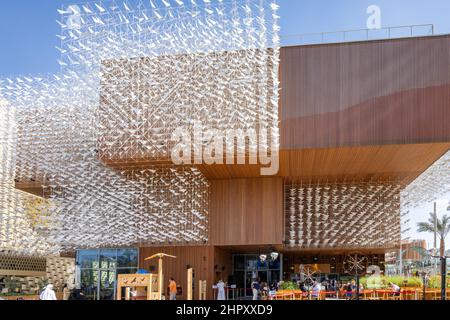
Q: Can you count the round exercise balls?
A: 0